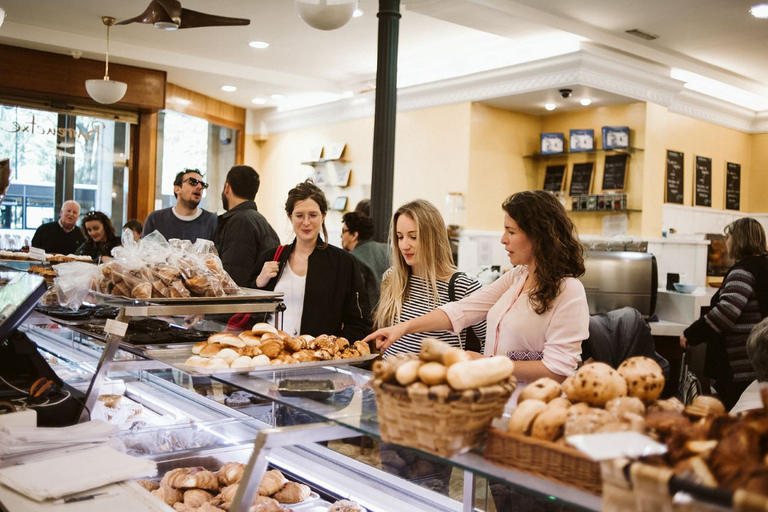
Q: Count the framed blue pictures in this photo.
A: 3